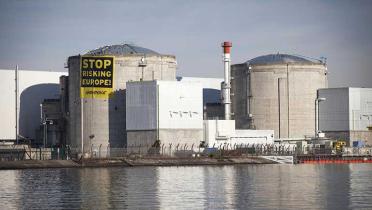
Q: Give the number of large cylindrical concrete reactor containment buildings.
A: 2